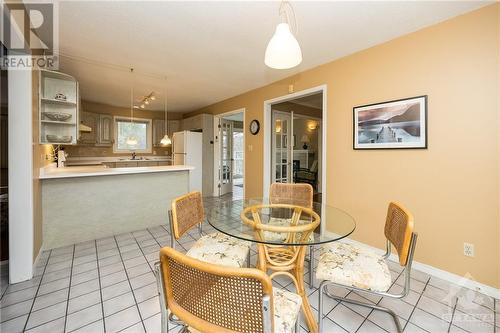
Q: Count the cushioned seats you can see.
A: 4